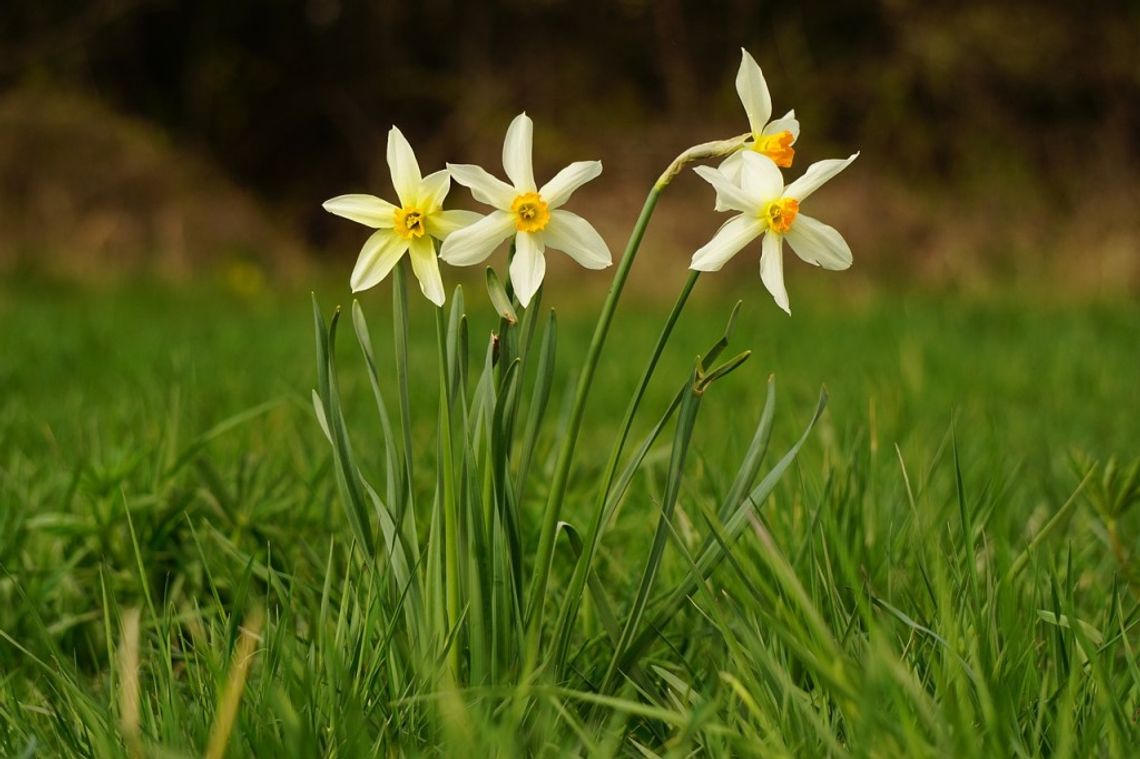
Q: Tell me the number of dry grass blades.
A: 2